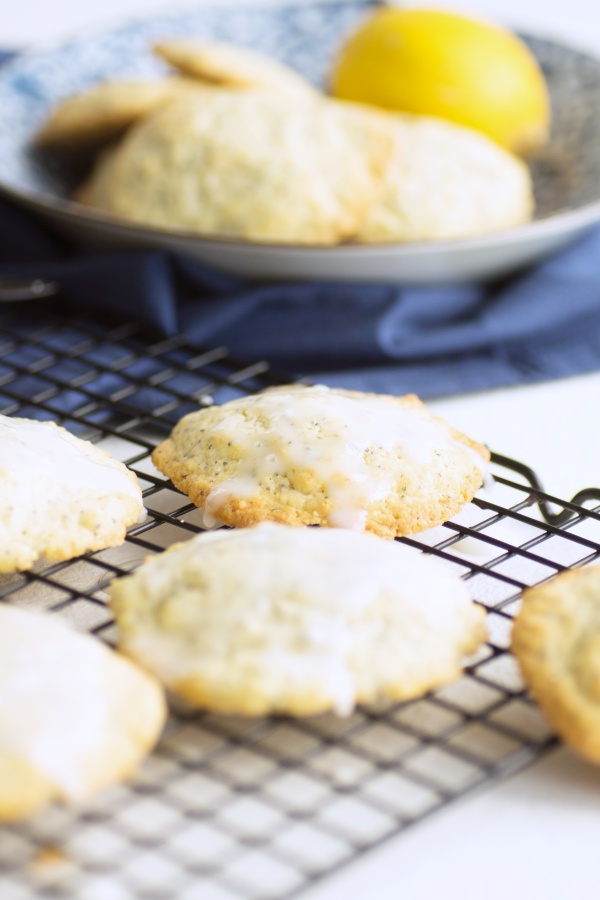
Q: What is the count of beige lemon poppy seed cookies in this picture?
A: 9